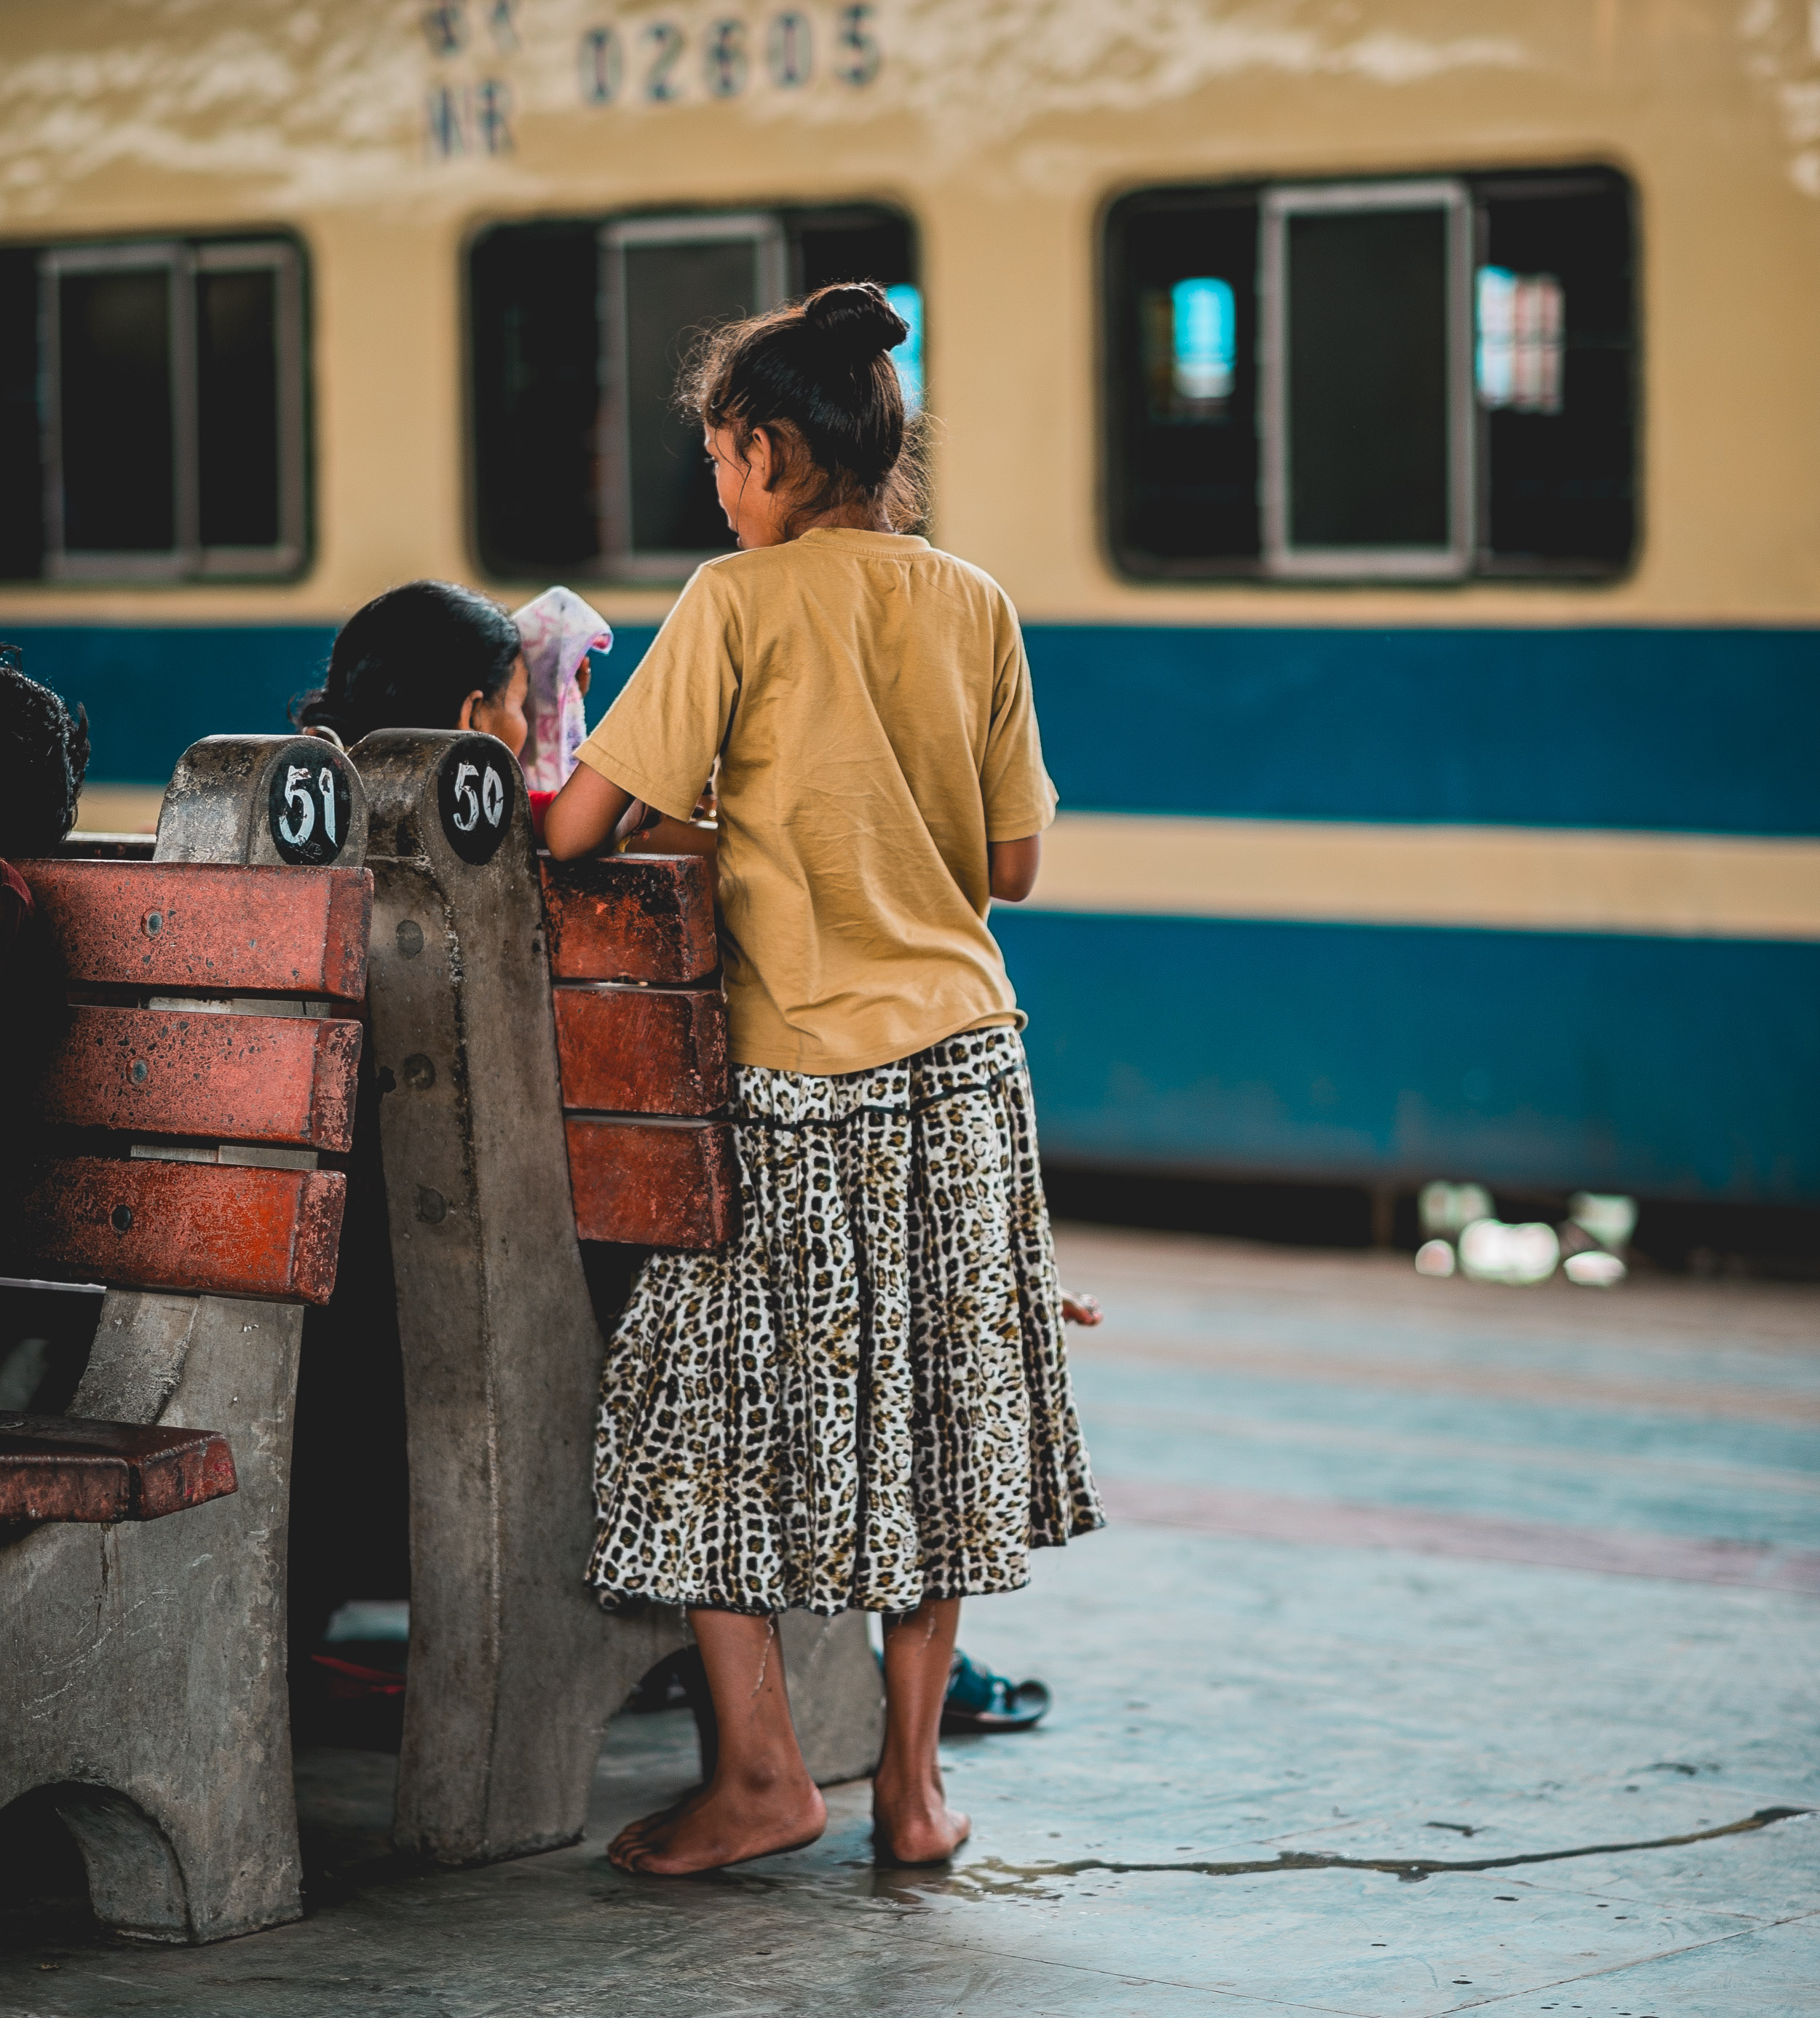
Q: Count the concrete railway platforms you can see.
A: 1